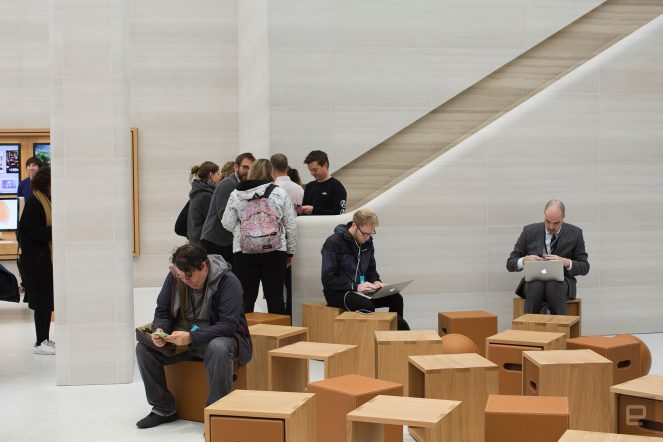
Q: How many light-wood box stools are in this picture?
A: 14